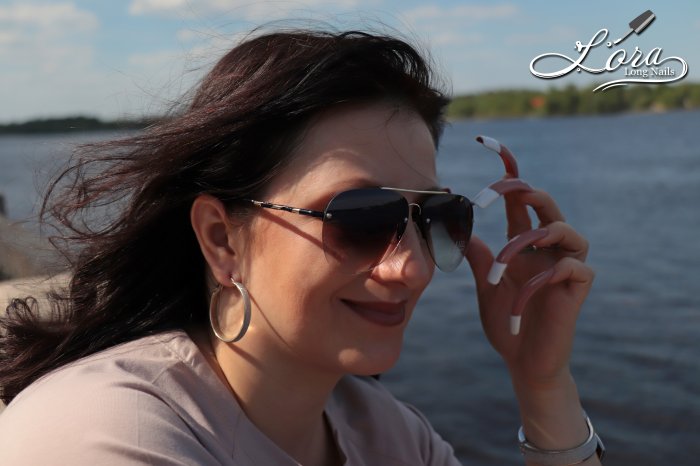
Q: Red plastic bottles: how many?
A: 0